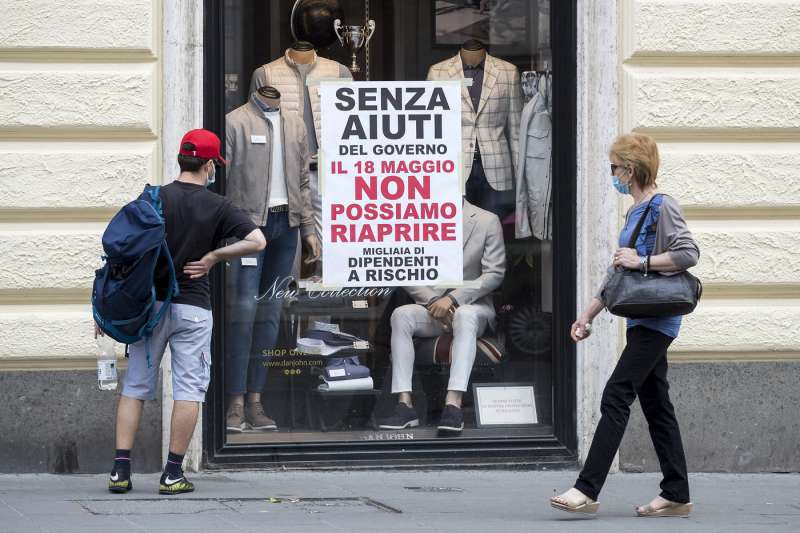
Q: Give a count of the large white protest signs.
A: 1